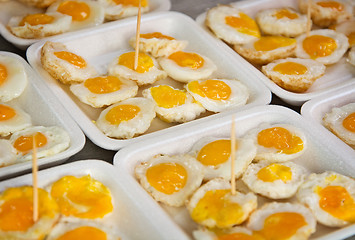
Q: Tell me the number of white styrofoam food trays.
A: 7